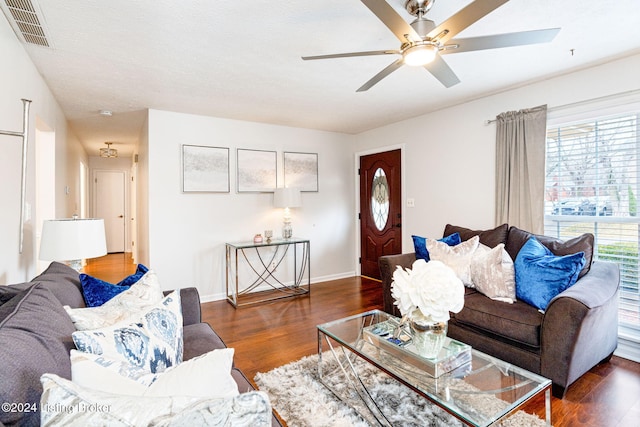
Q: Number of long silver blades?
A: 6